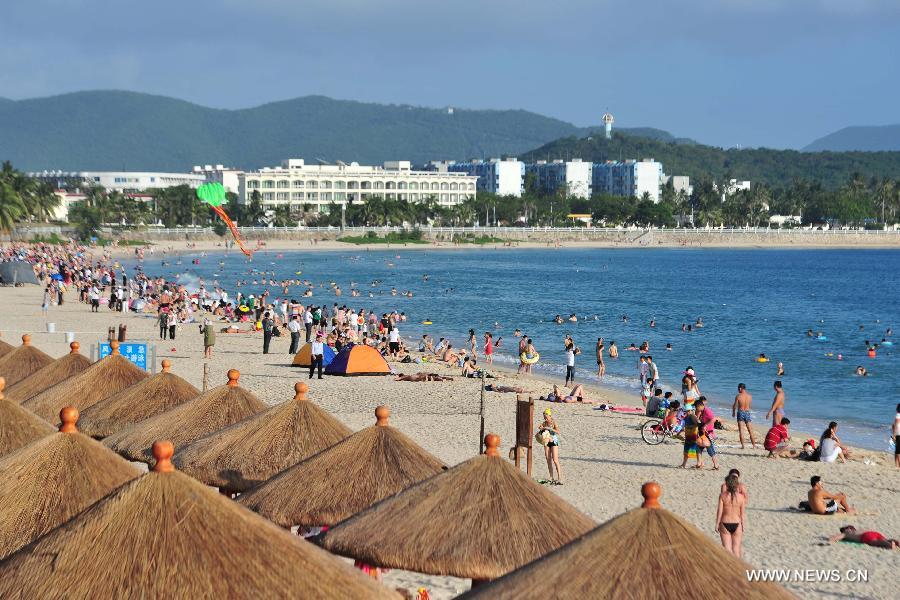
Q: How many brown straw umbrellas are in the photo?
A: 13